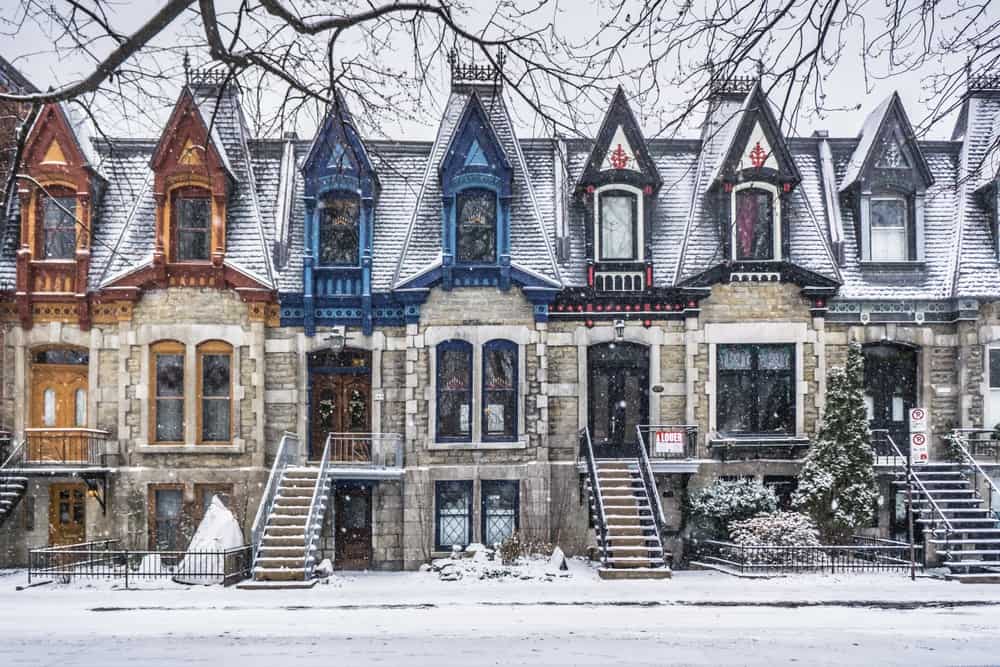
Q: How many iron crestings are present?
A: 4